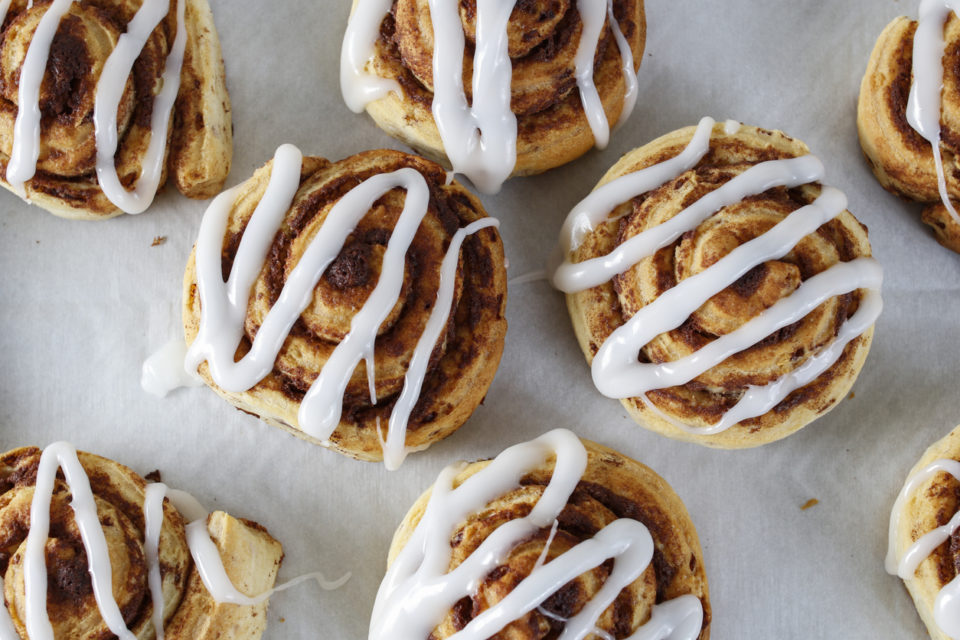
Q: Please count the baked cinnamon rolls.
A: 8